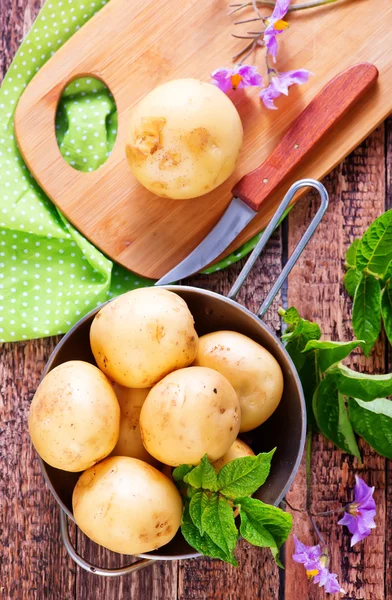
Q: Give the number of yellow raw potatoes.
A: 8